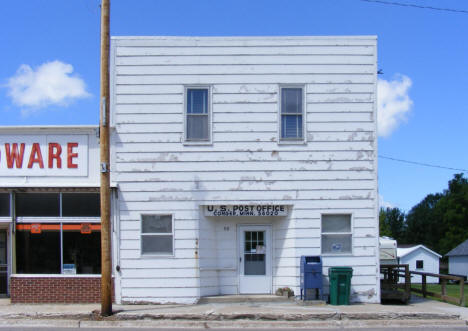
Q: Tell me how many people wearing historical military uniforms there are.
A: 0